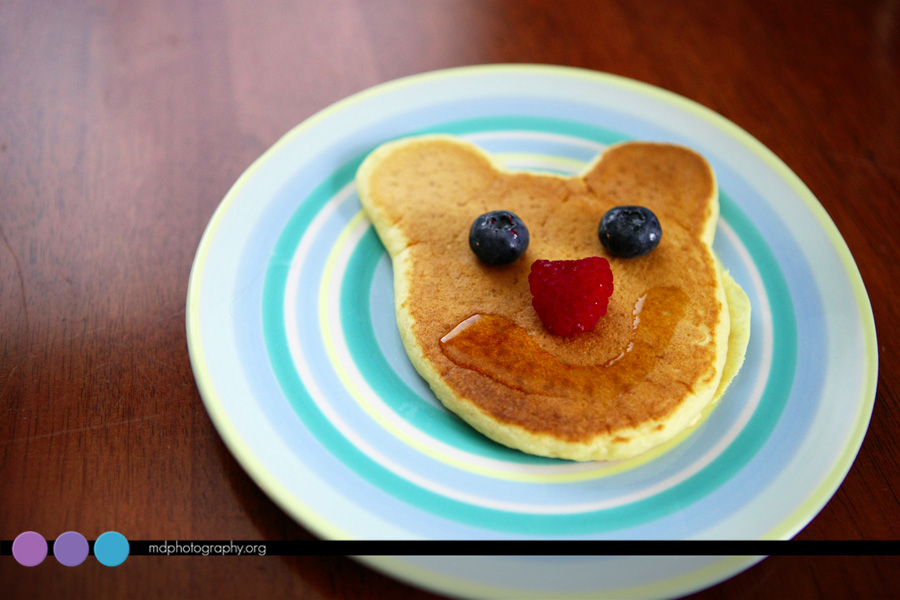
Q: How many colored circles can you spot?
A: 3